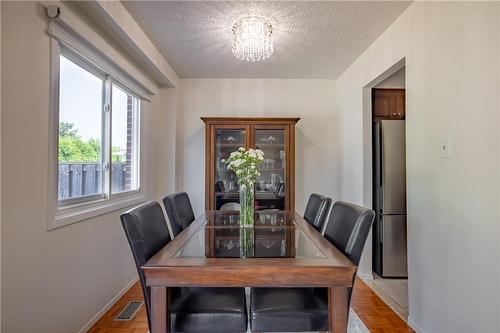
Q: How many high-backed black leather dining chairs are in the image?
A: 4